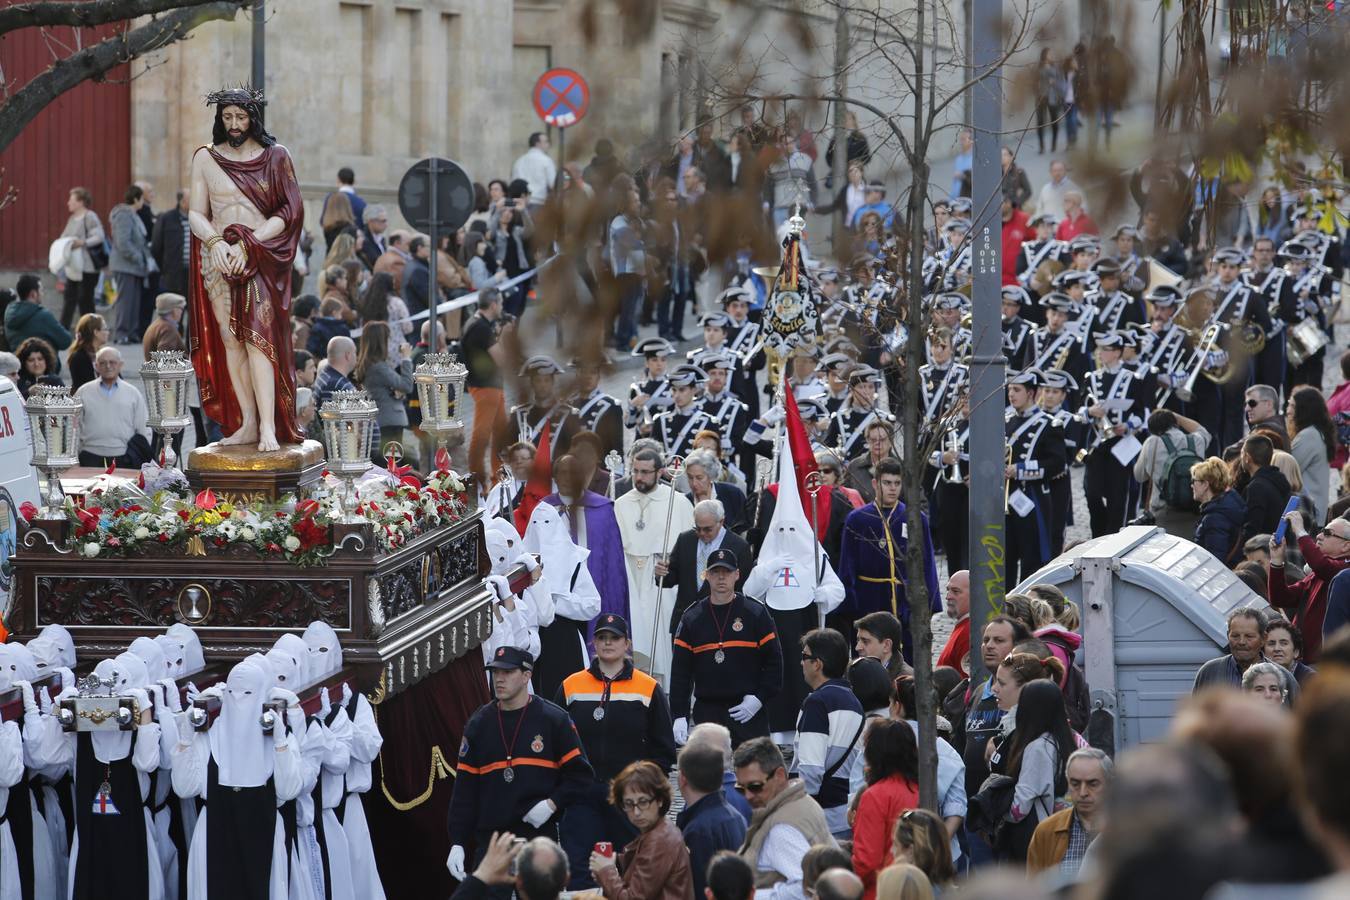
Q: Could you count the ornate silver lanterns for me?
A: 4